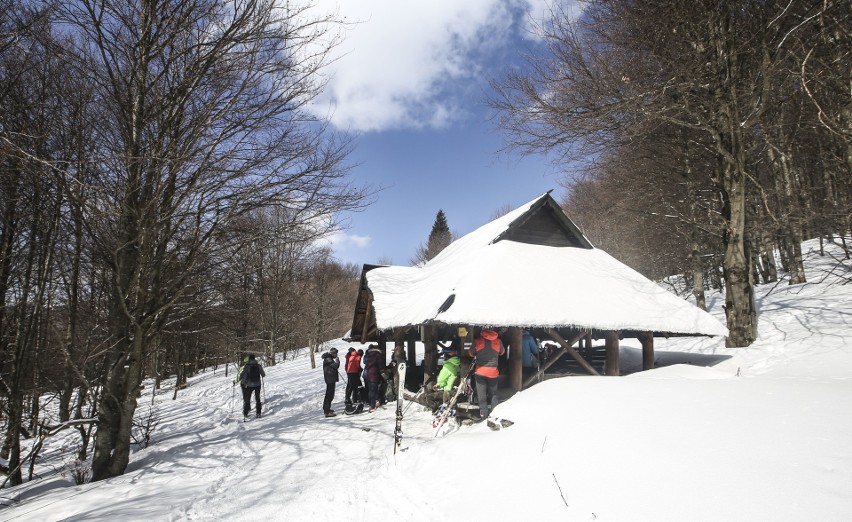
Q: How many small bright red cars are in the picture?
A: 0